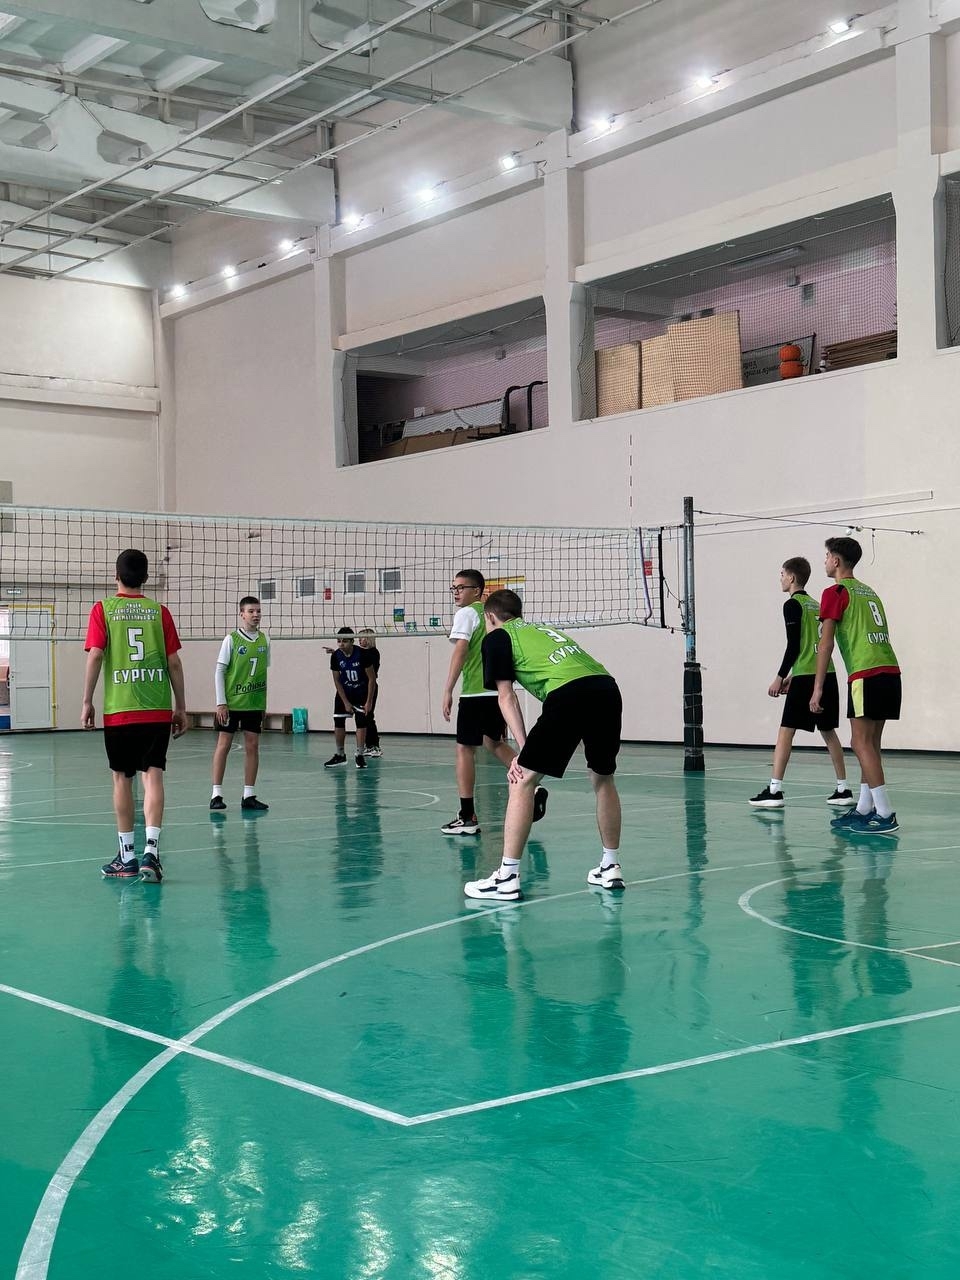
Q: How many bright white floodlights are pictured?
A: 9